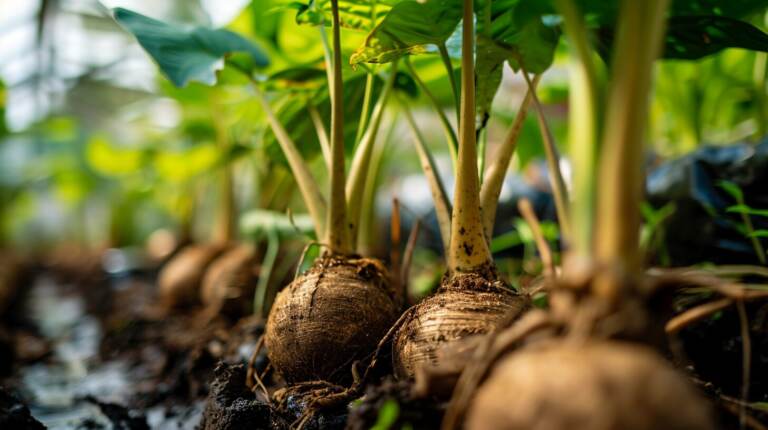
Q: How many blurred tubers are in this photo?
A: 3